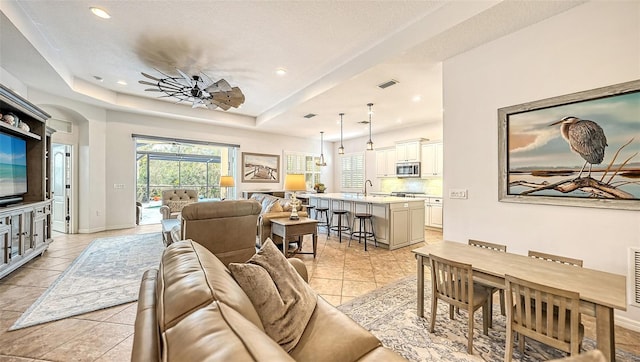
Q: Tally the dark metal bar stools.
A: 4